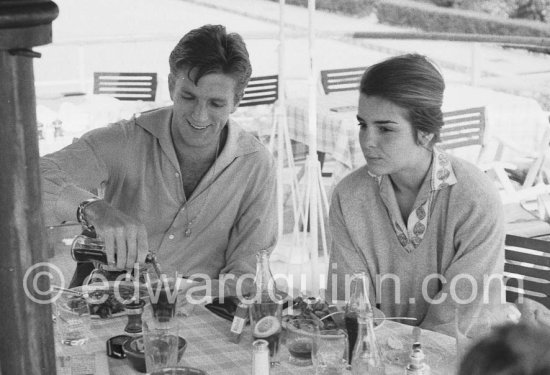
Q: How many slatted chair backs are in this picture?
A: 5